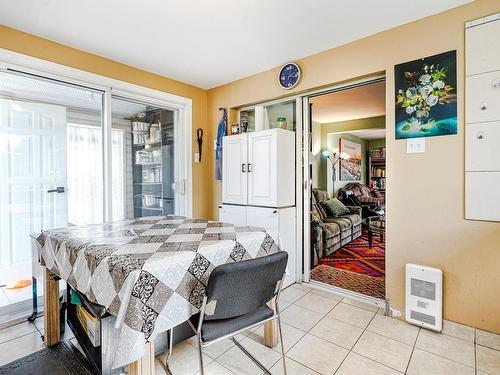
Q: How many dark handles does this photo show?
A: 3